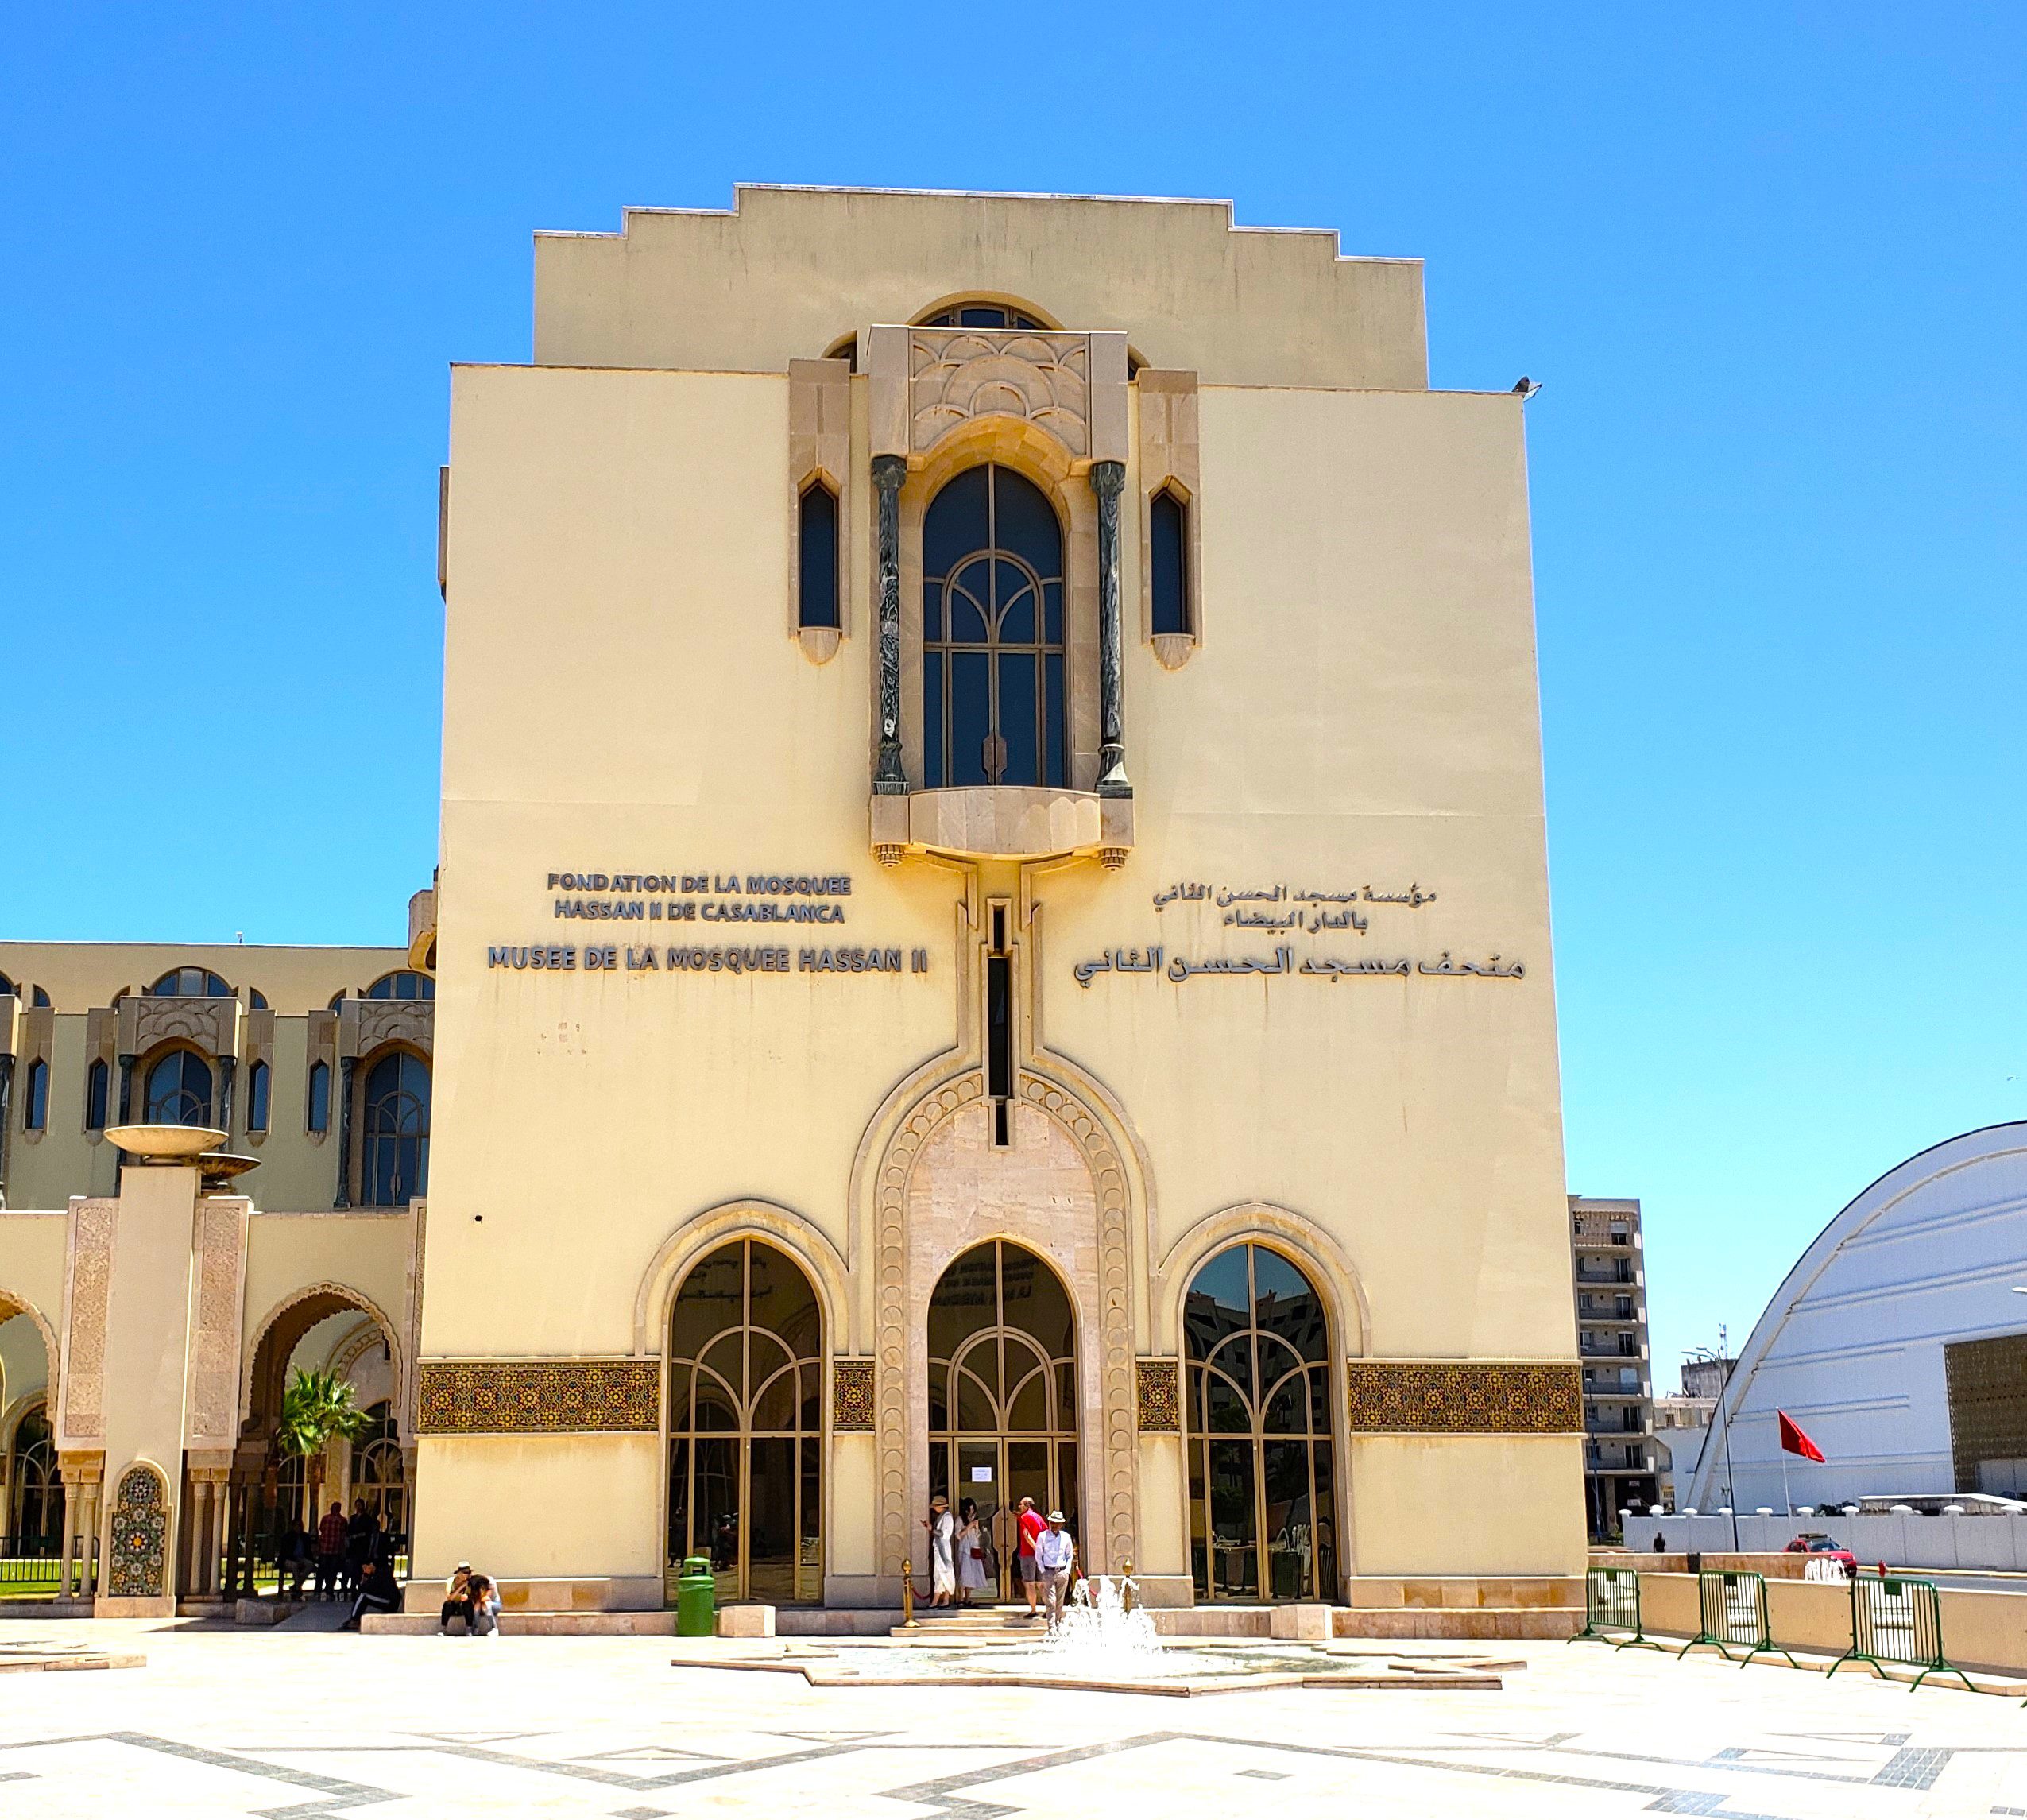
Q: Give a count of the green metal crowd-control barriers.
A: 3